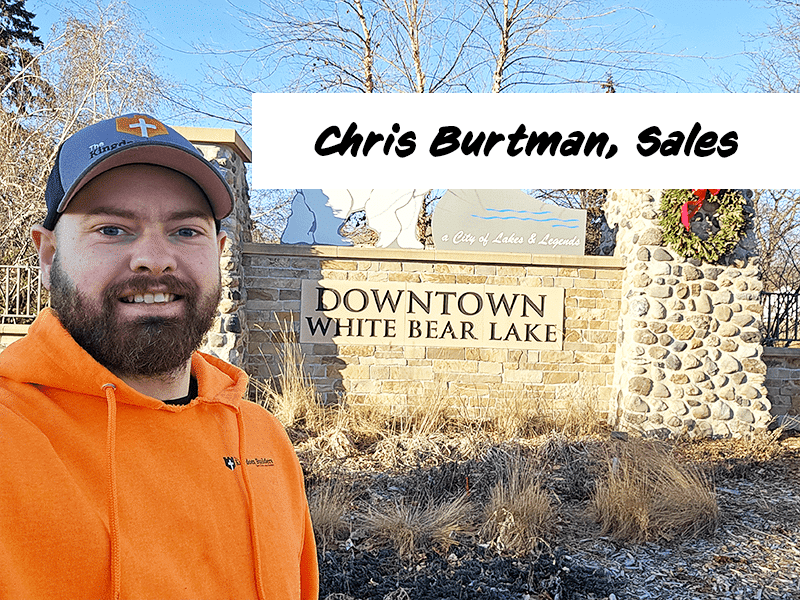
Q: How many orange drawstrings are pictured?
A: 2